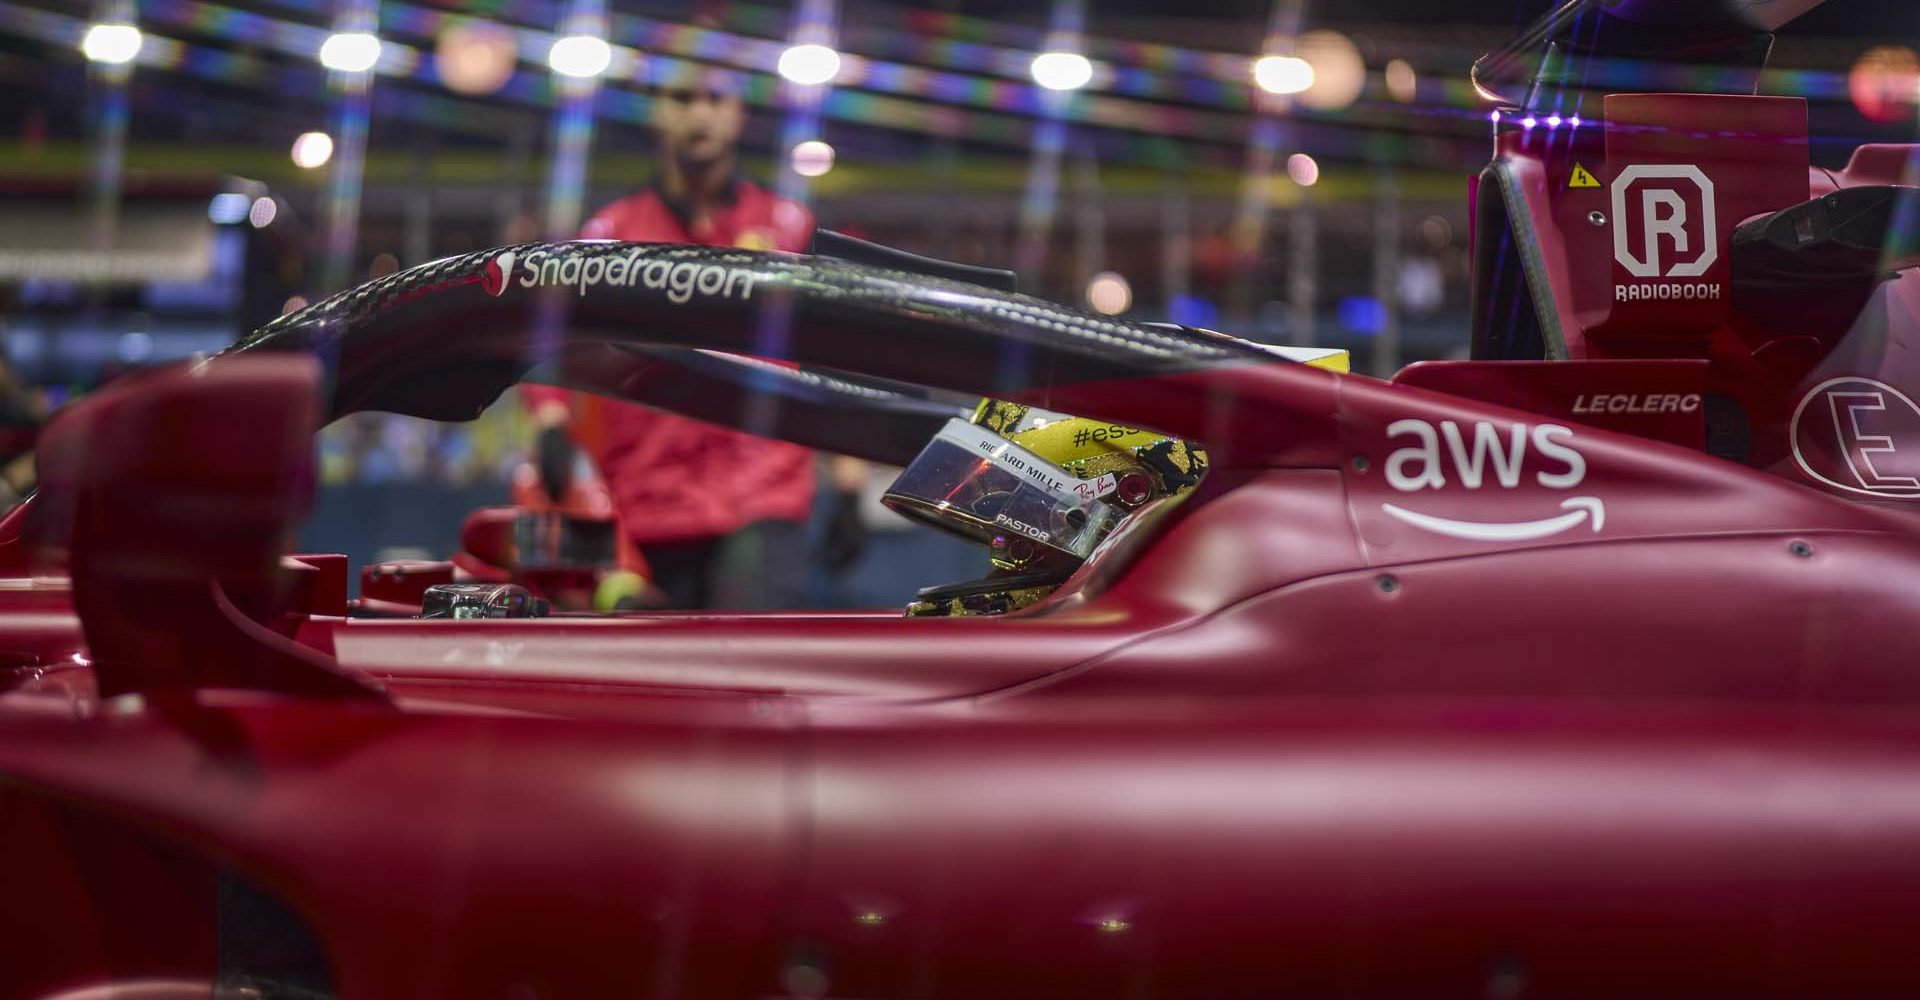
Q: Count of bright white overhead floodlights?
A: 6